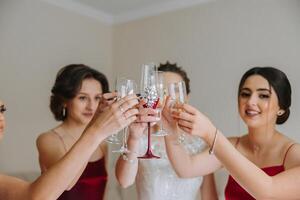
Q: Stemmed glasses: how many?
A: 5